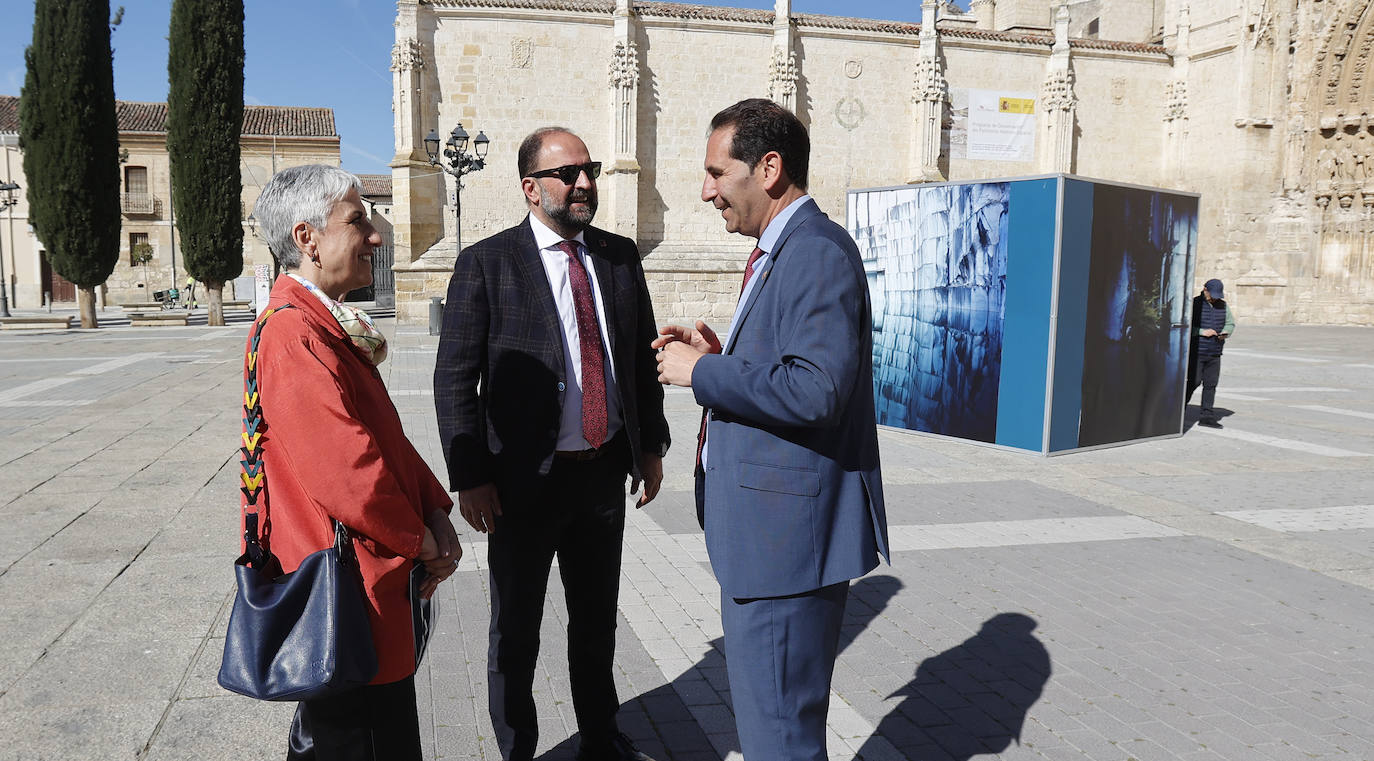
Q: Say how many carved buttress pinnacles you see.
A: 6